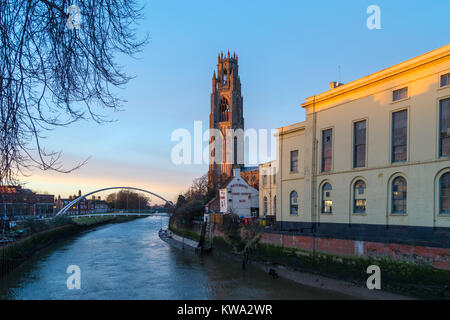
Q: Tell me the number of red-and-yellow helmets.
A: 0